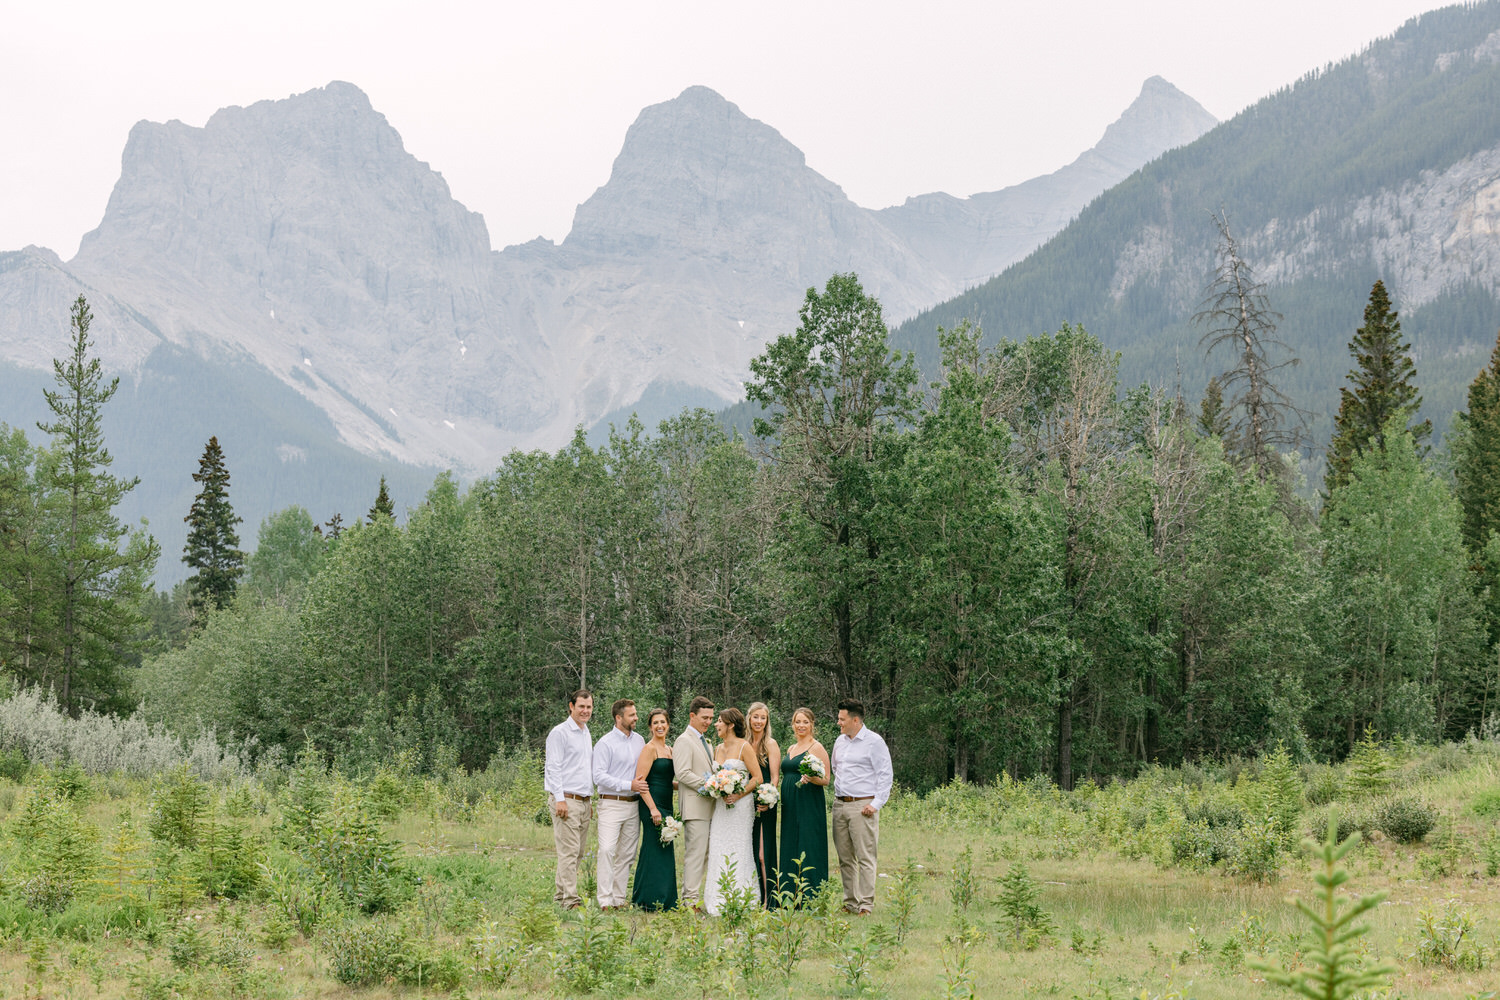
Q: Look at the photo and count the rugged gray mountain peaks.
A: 3